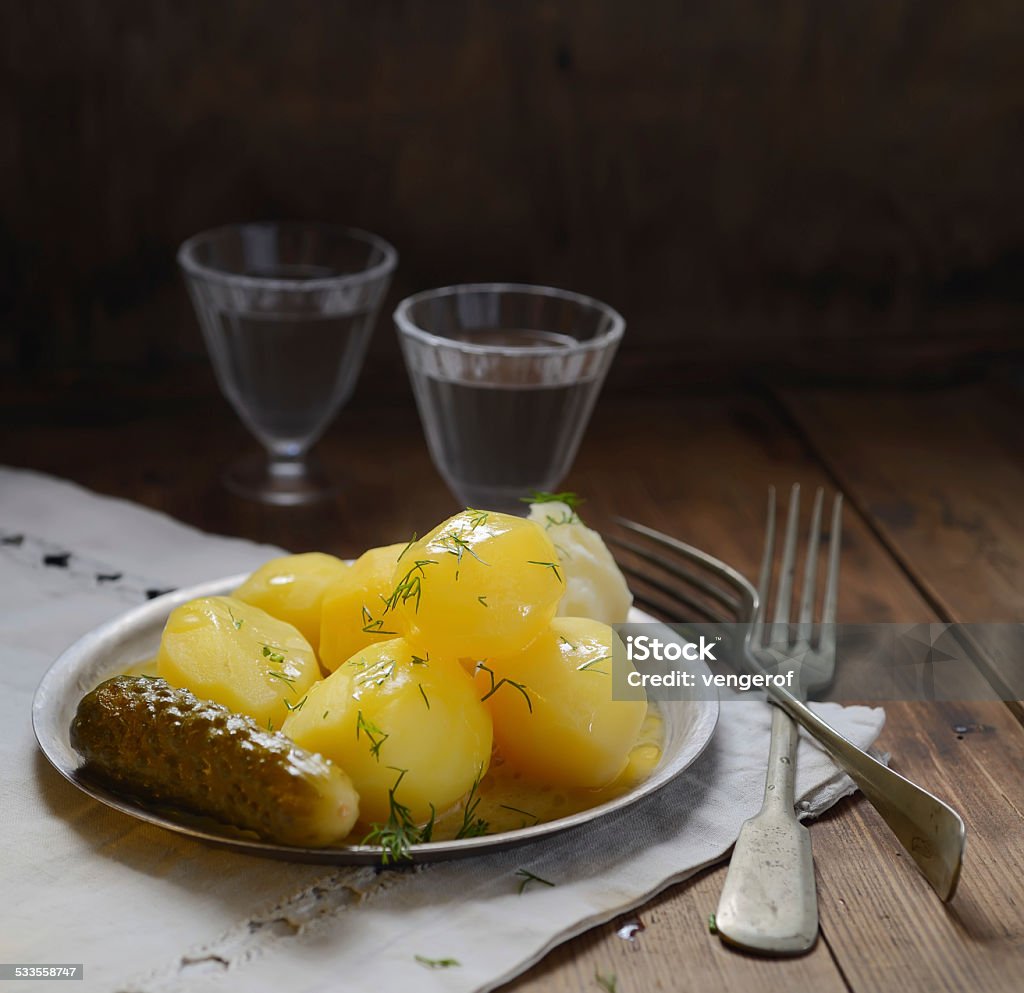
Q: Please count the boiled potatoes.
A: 6